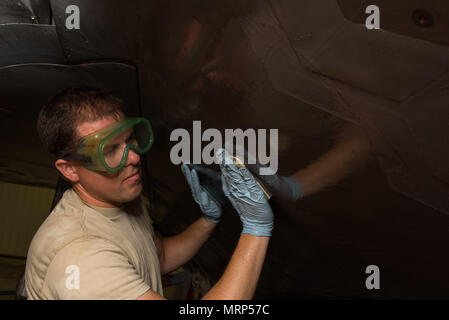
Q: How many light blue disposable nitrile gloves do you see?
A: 2